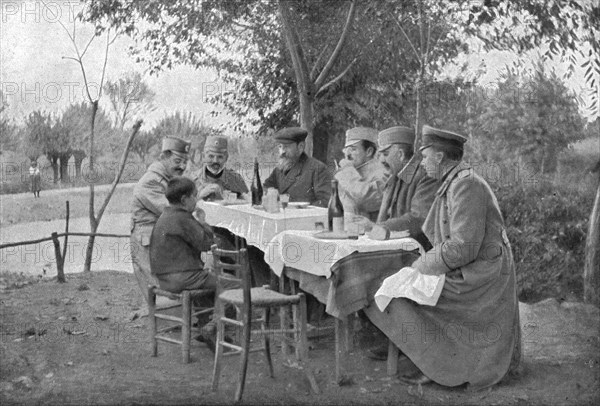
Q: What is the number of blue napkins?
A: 0